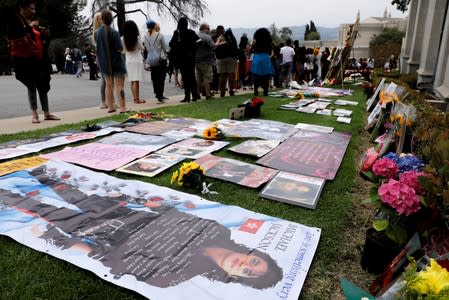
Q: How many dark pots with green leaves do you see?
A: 1